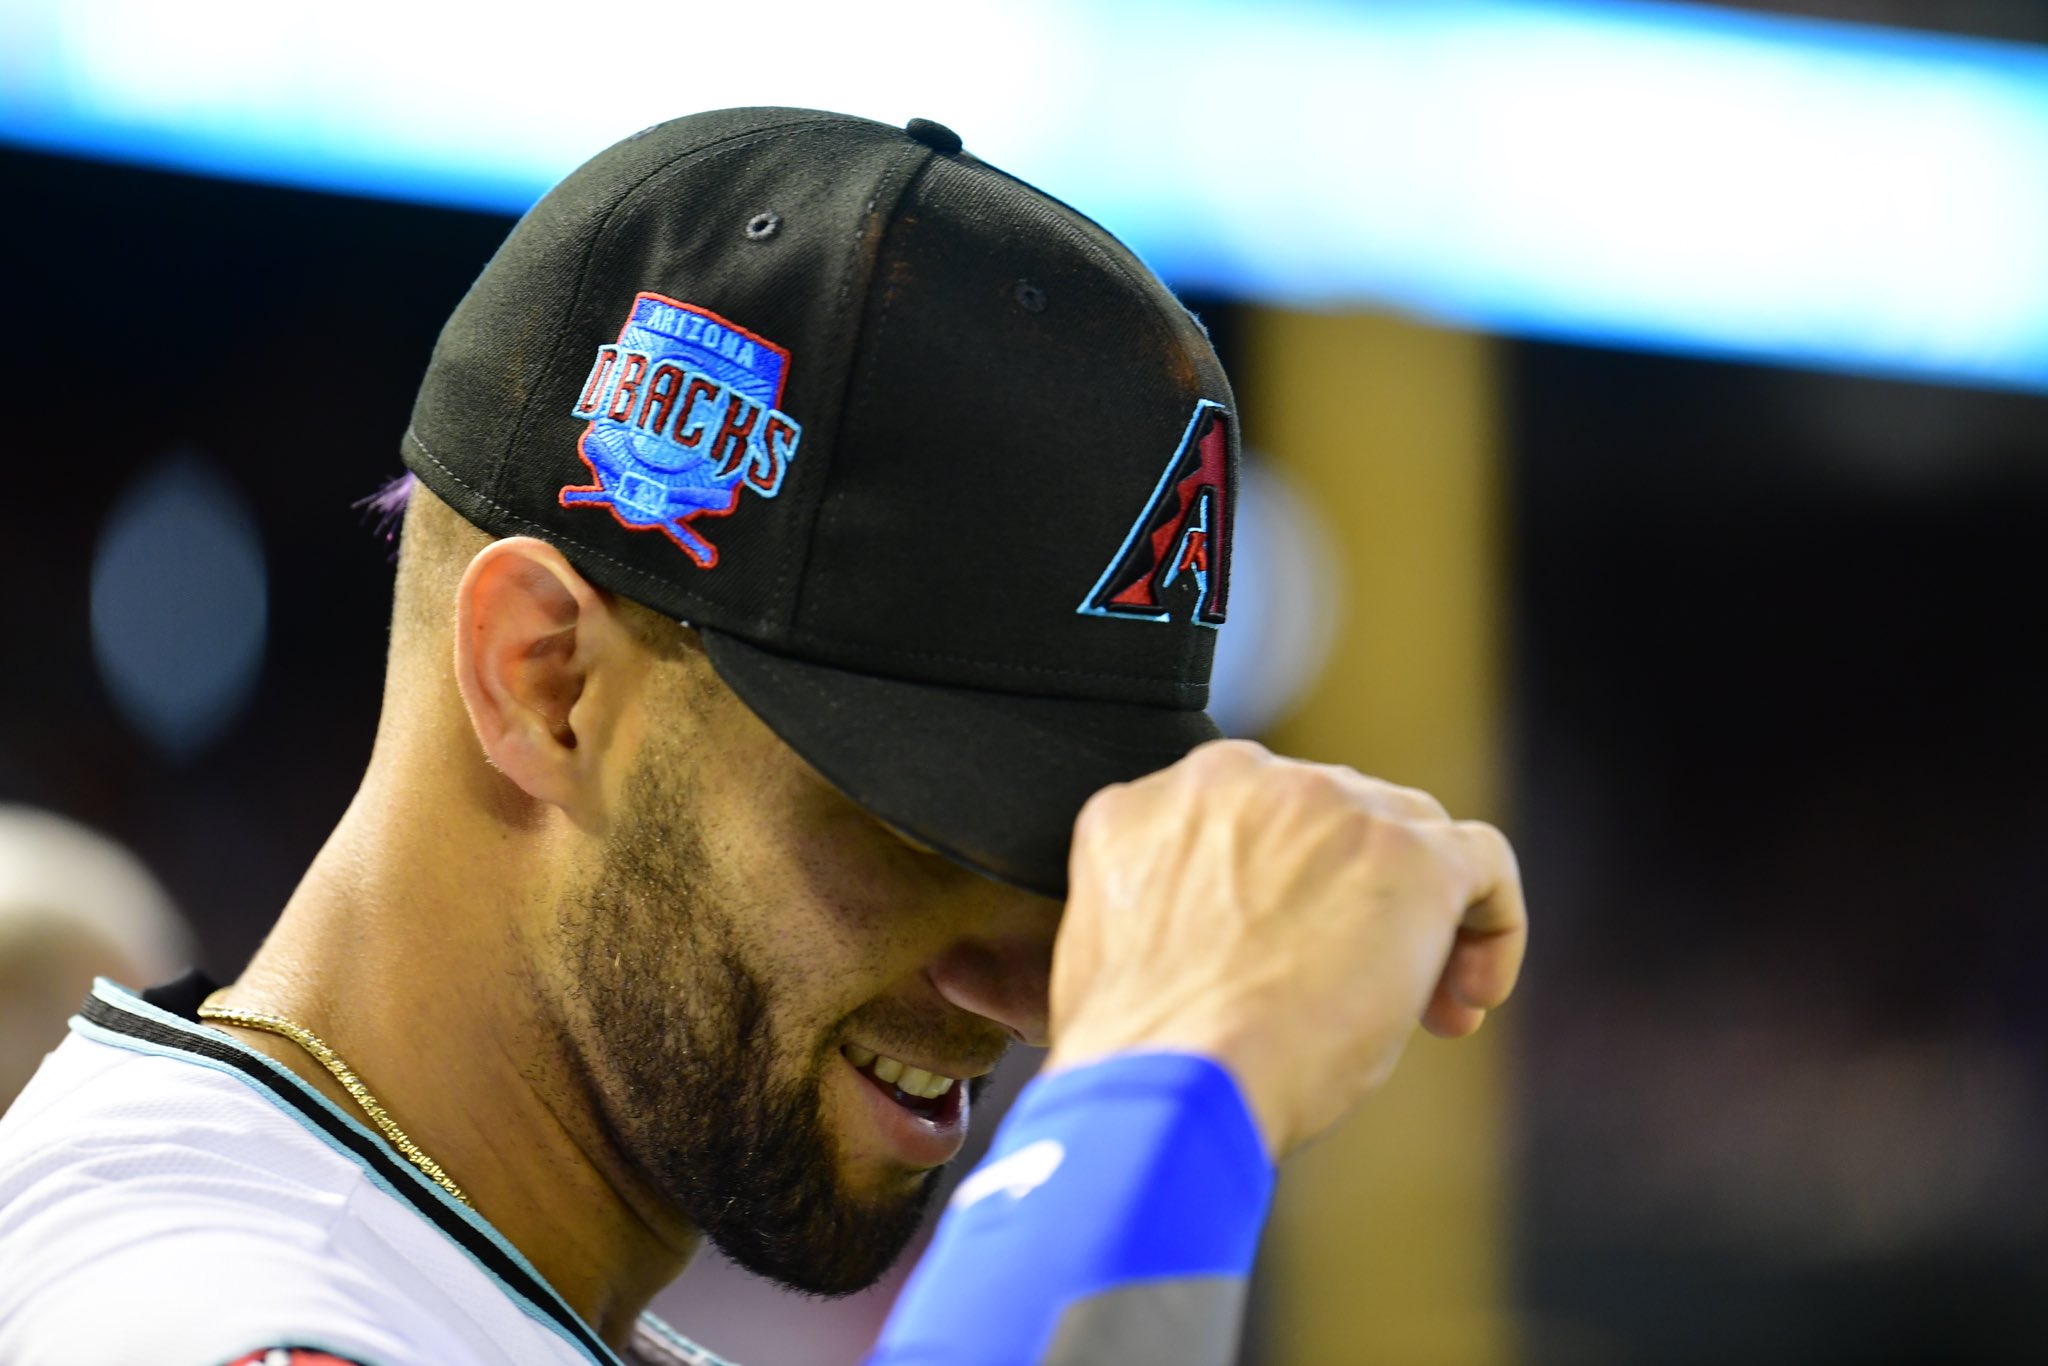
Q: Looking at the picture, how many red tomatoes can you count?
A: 0